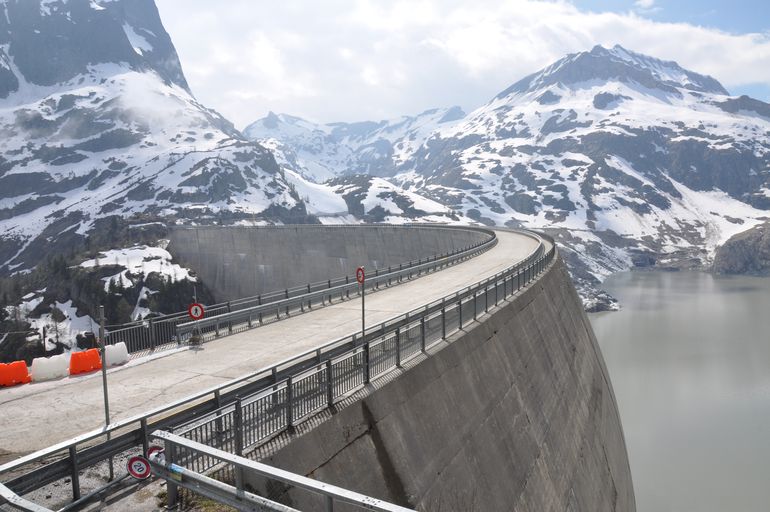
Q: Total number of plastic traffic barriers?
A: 4